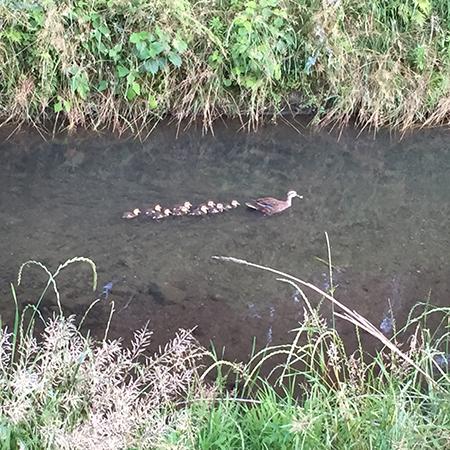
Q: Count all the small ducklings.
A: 9